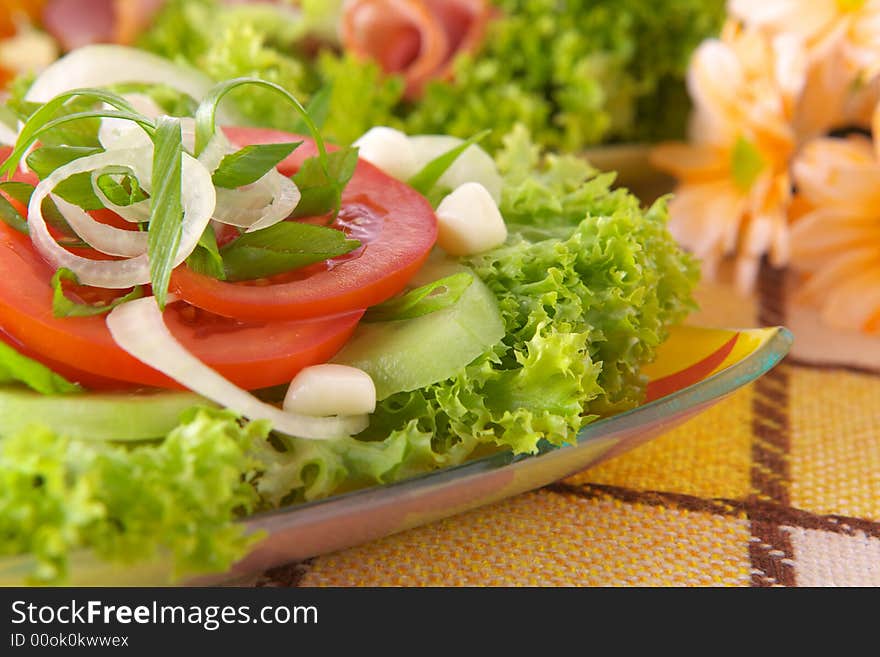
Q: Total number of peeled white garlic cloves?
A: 3